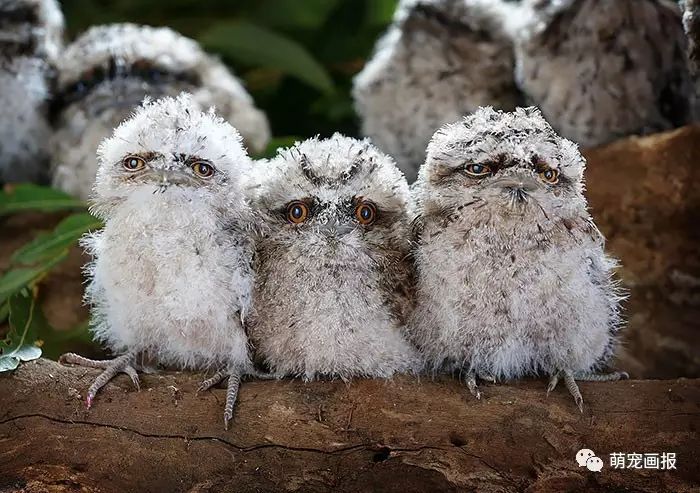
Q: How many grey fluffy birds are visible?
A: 7